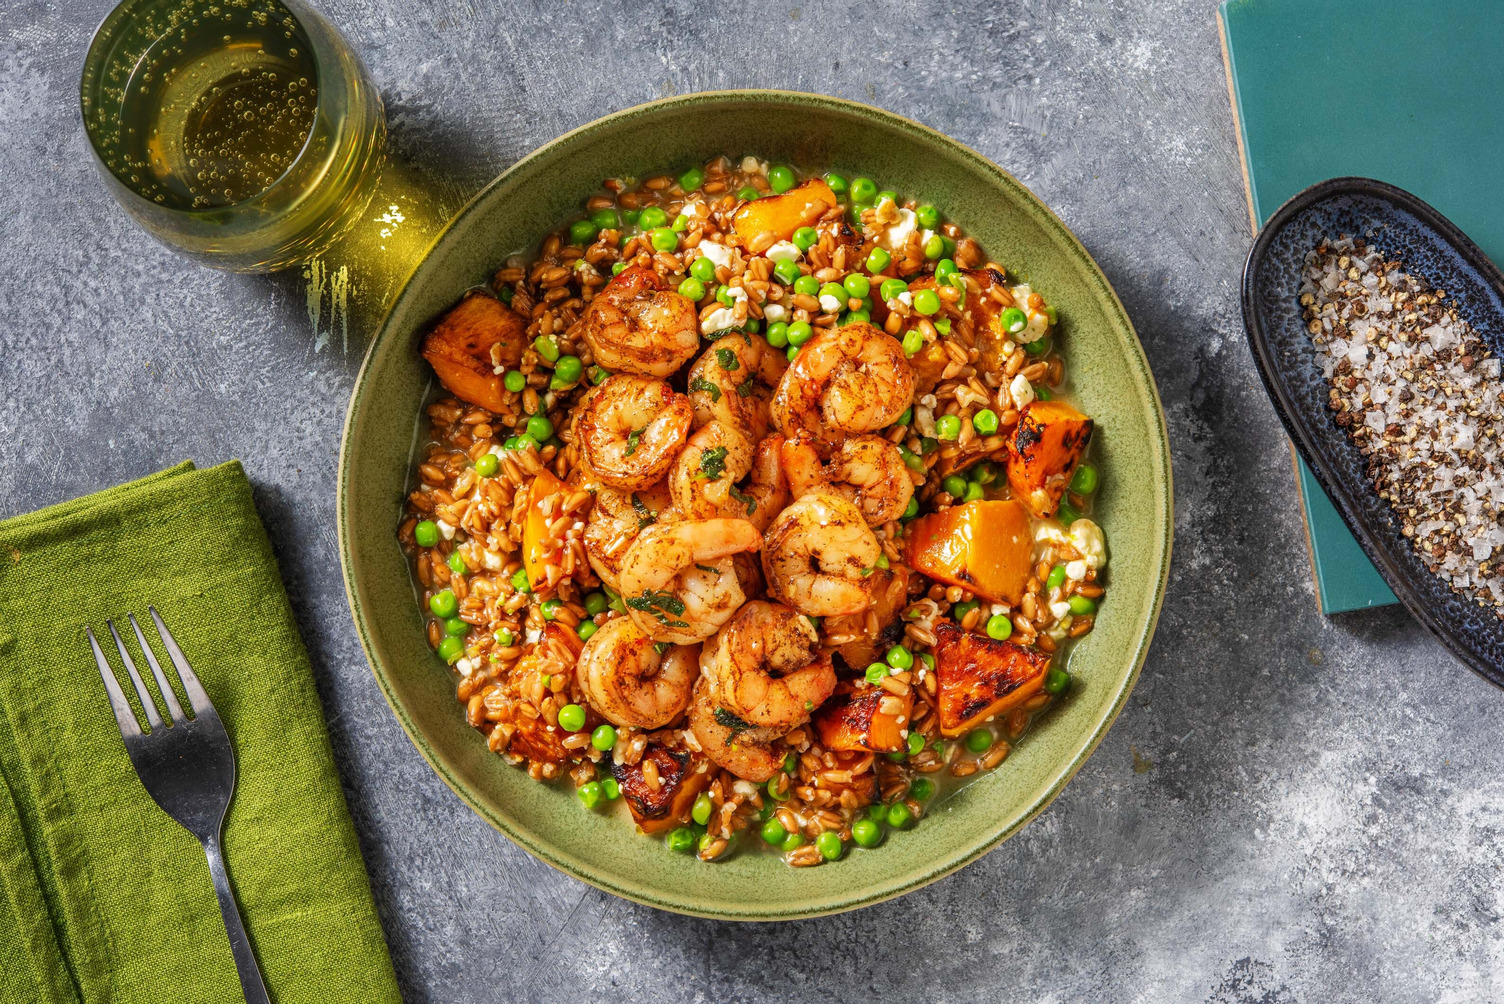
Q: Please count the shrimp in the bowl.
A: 12